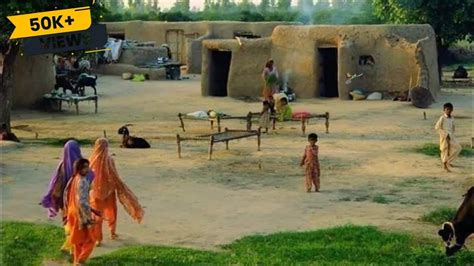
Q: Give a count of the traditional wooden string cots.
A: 4